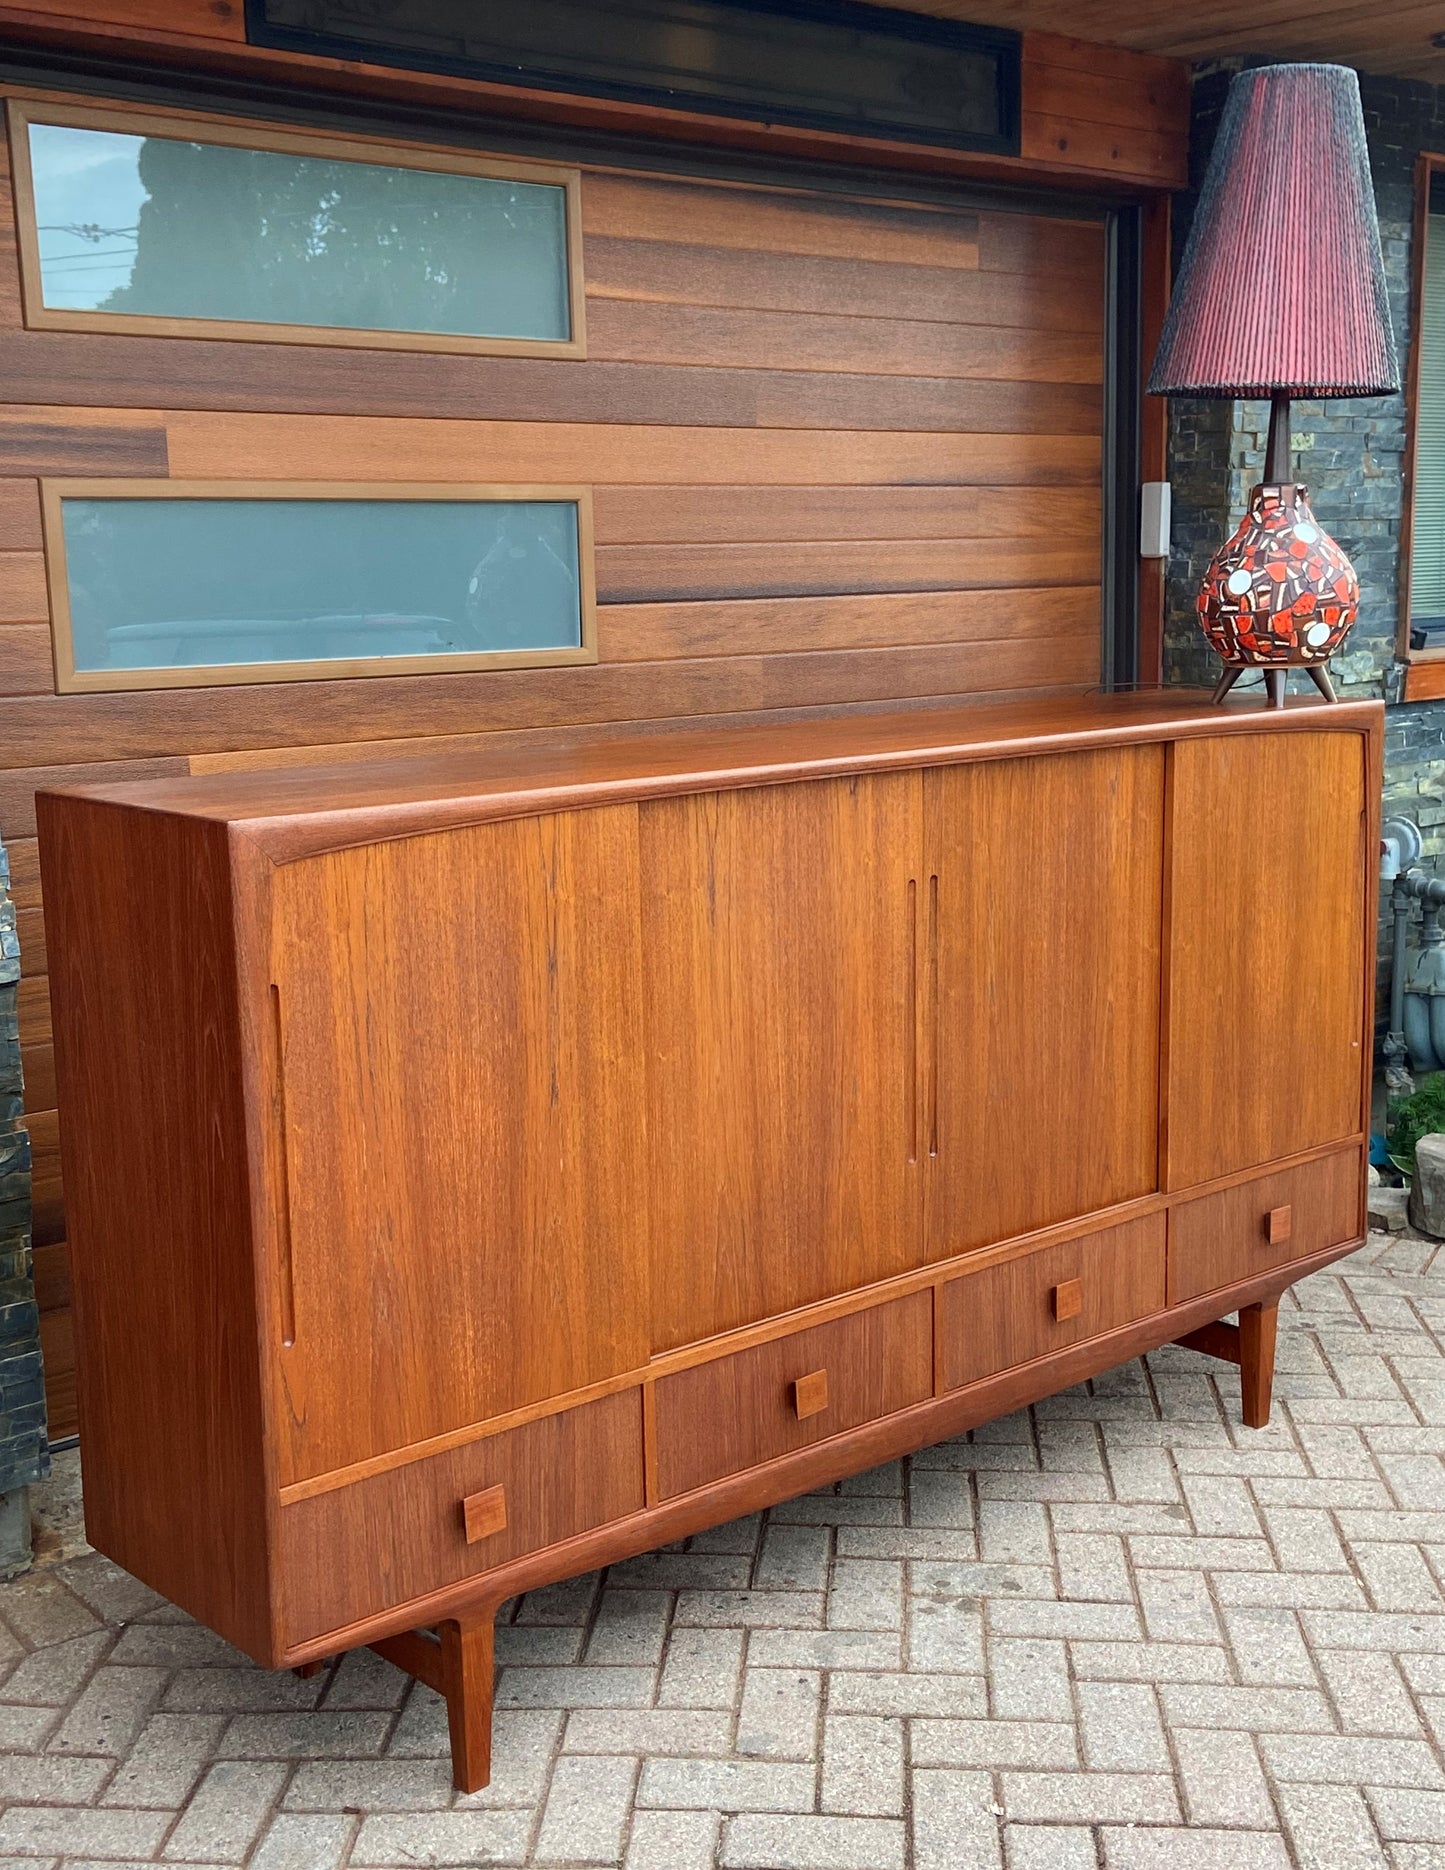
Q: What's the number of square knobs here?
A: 4